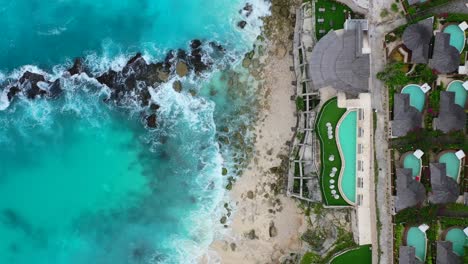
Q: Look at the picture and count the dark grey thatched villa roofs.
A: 8